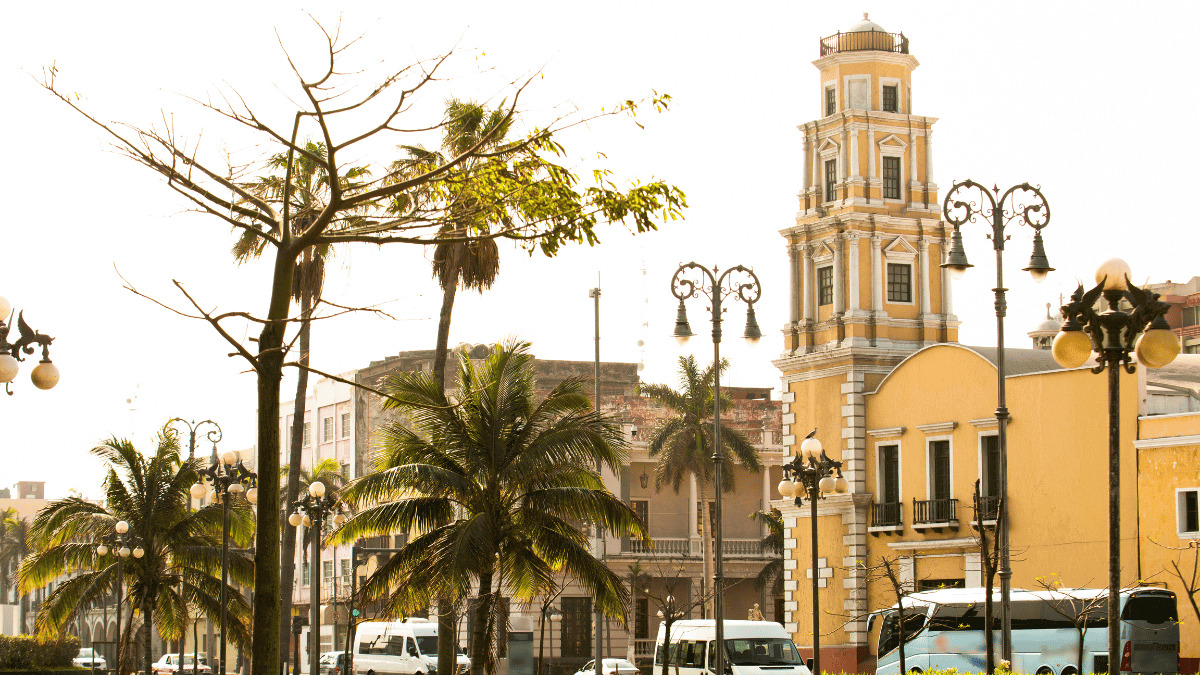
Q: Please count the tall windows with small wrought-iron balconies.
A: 3